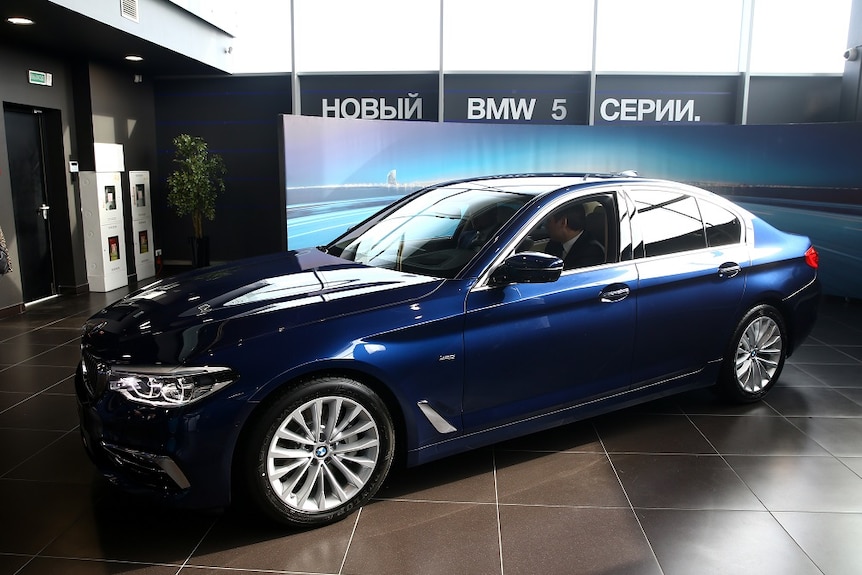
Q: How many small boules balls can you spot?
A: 0